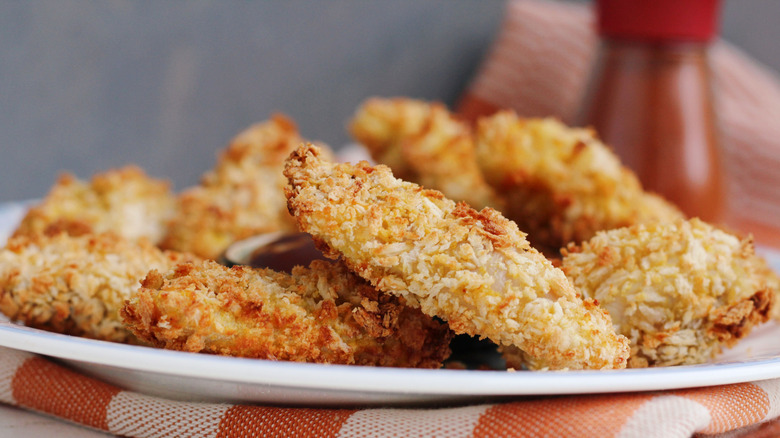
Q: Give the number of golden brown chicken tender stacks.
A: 8